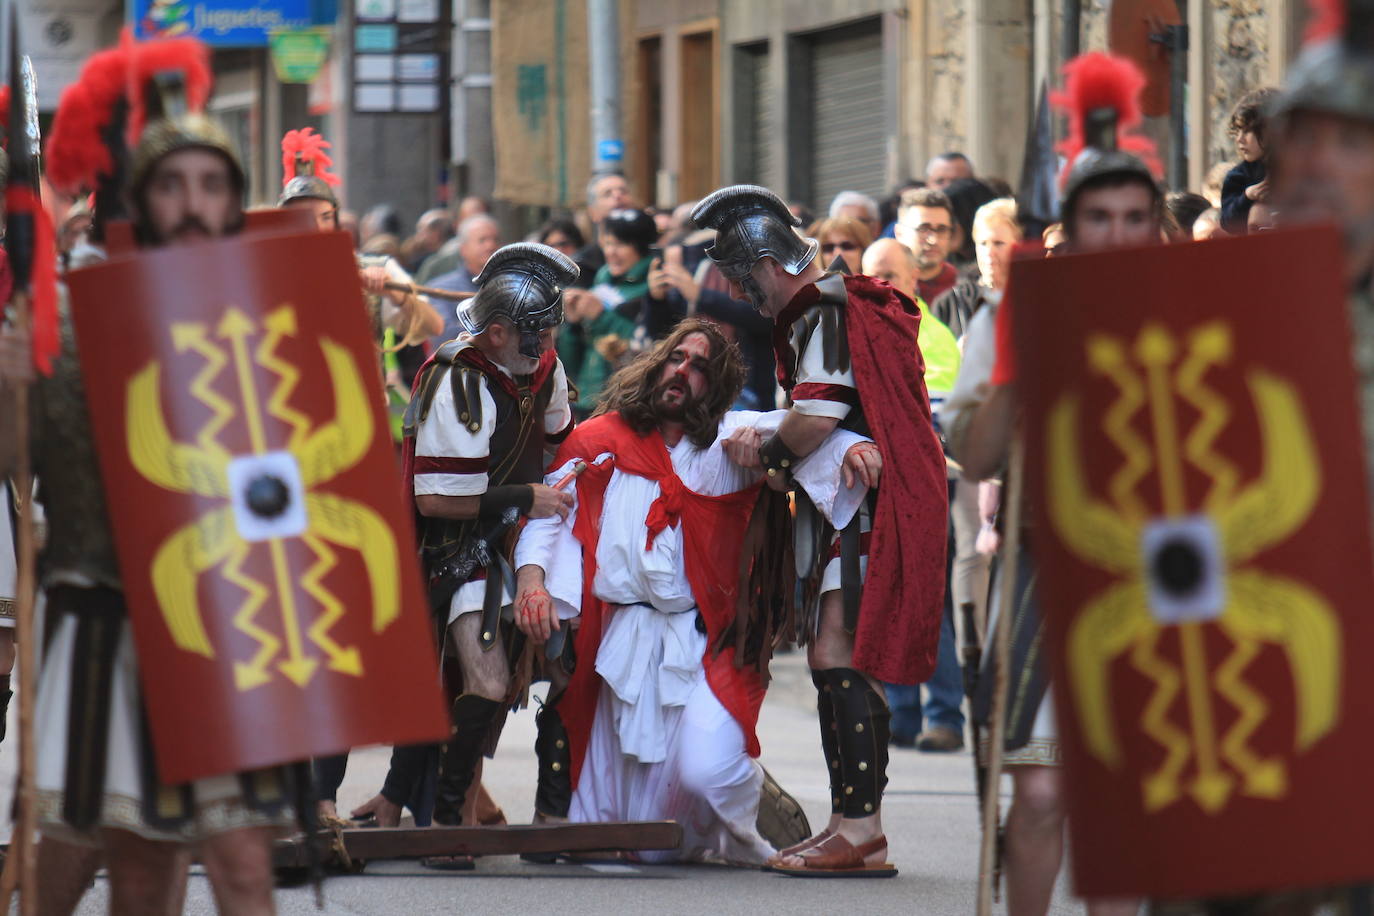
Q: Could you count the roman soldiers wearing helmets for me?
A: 6